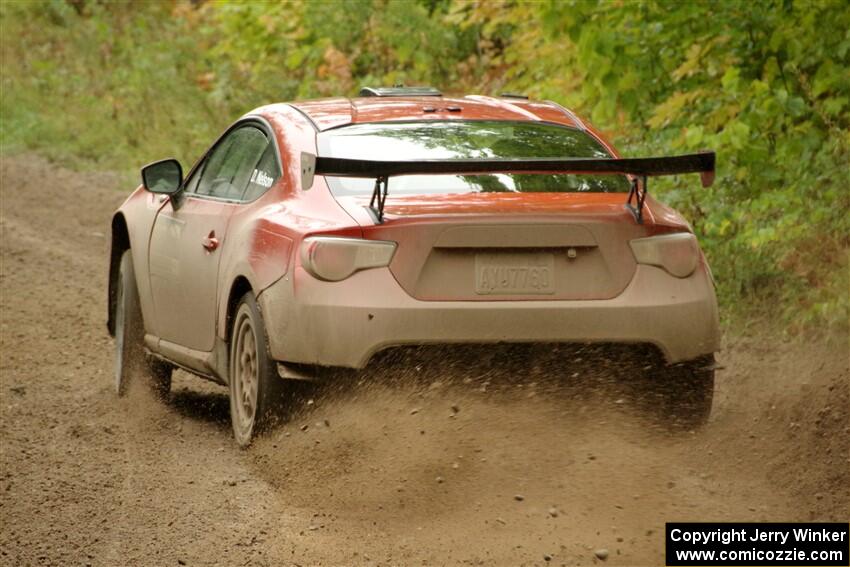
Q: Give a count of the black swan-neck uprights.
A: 2